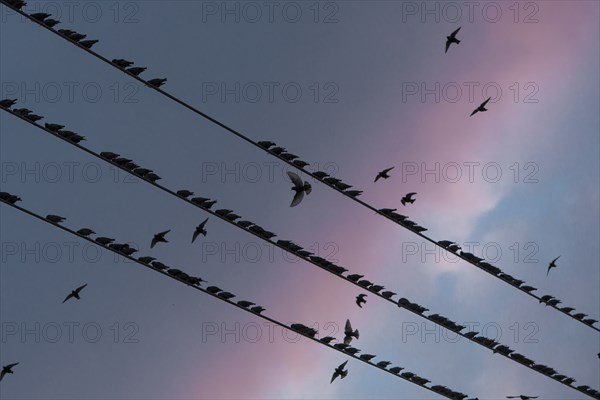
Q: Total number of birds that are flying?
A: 14